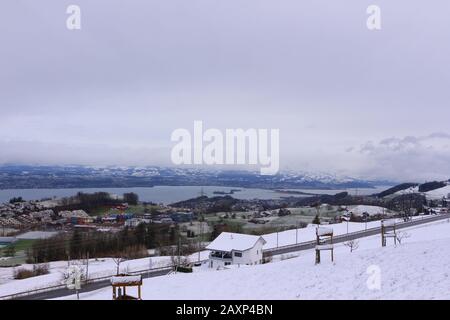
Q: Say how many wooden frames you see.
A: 3